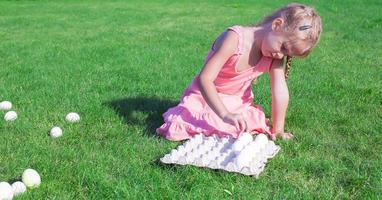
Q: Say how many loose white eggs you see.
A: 7